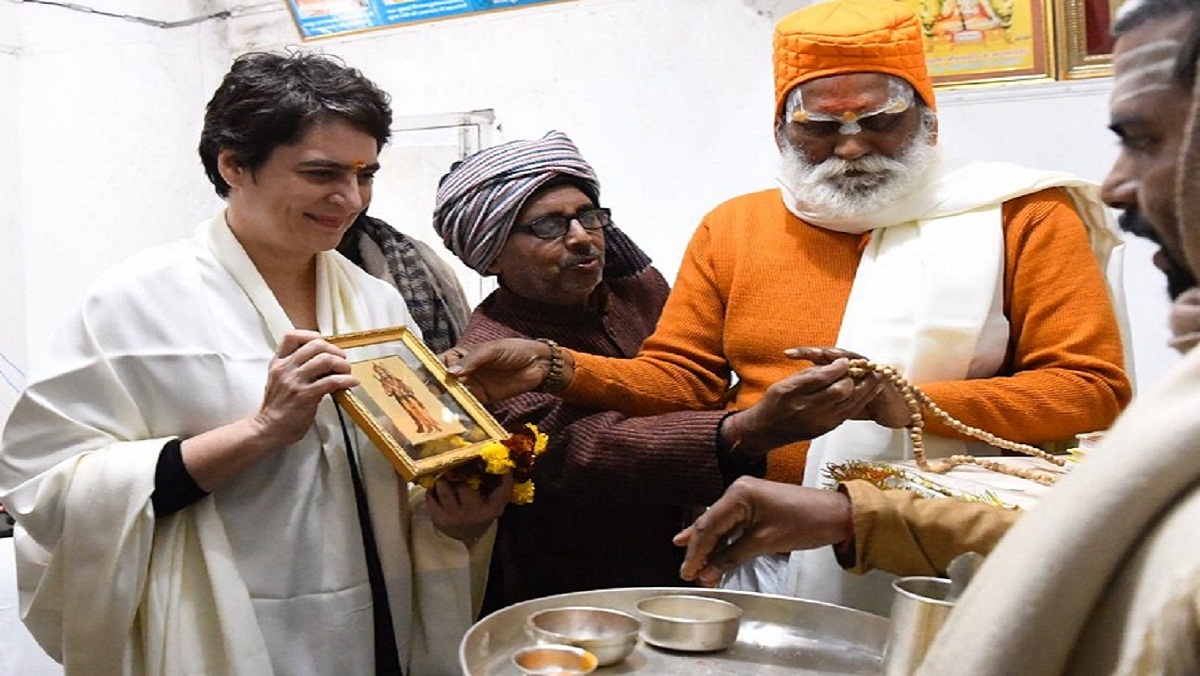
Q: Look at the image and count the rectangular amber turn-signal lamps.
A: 0